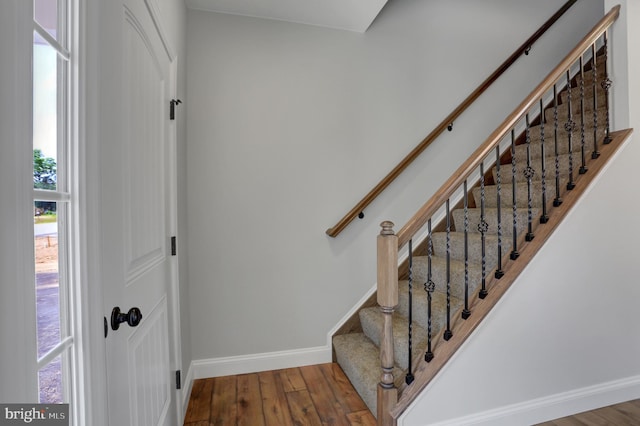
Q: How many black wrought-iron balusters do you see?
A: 14